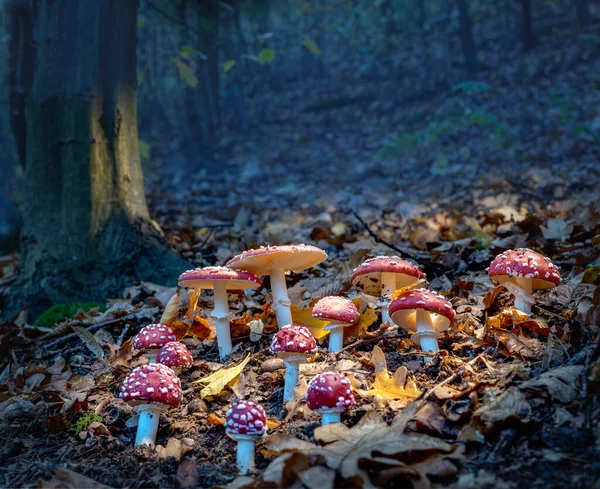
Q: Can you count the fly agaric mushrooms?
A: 12